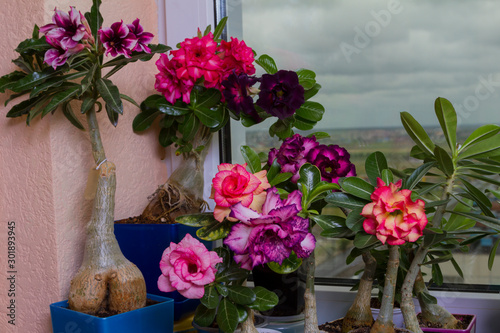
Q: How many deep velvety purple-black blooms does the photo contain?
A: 2